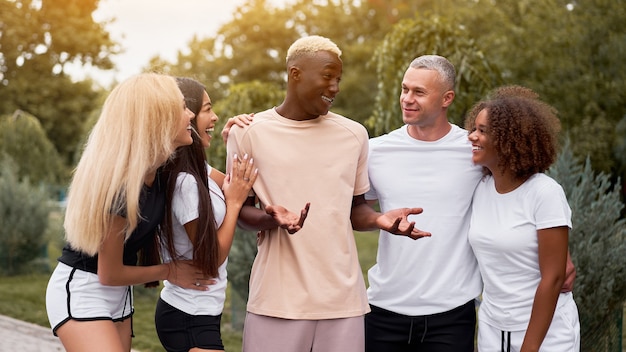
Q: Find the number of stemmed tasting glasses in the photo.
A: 0